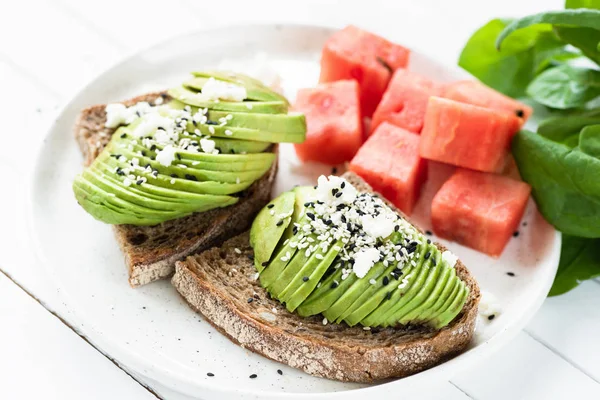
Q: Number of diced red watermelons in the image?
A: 7